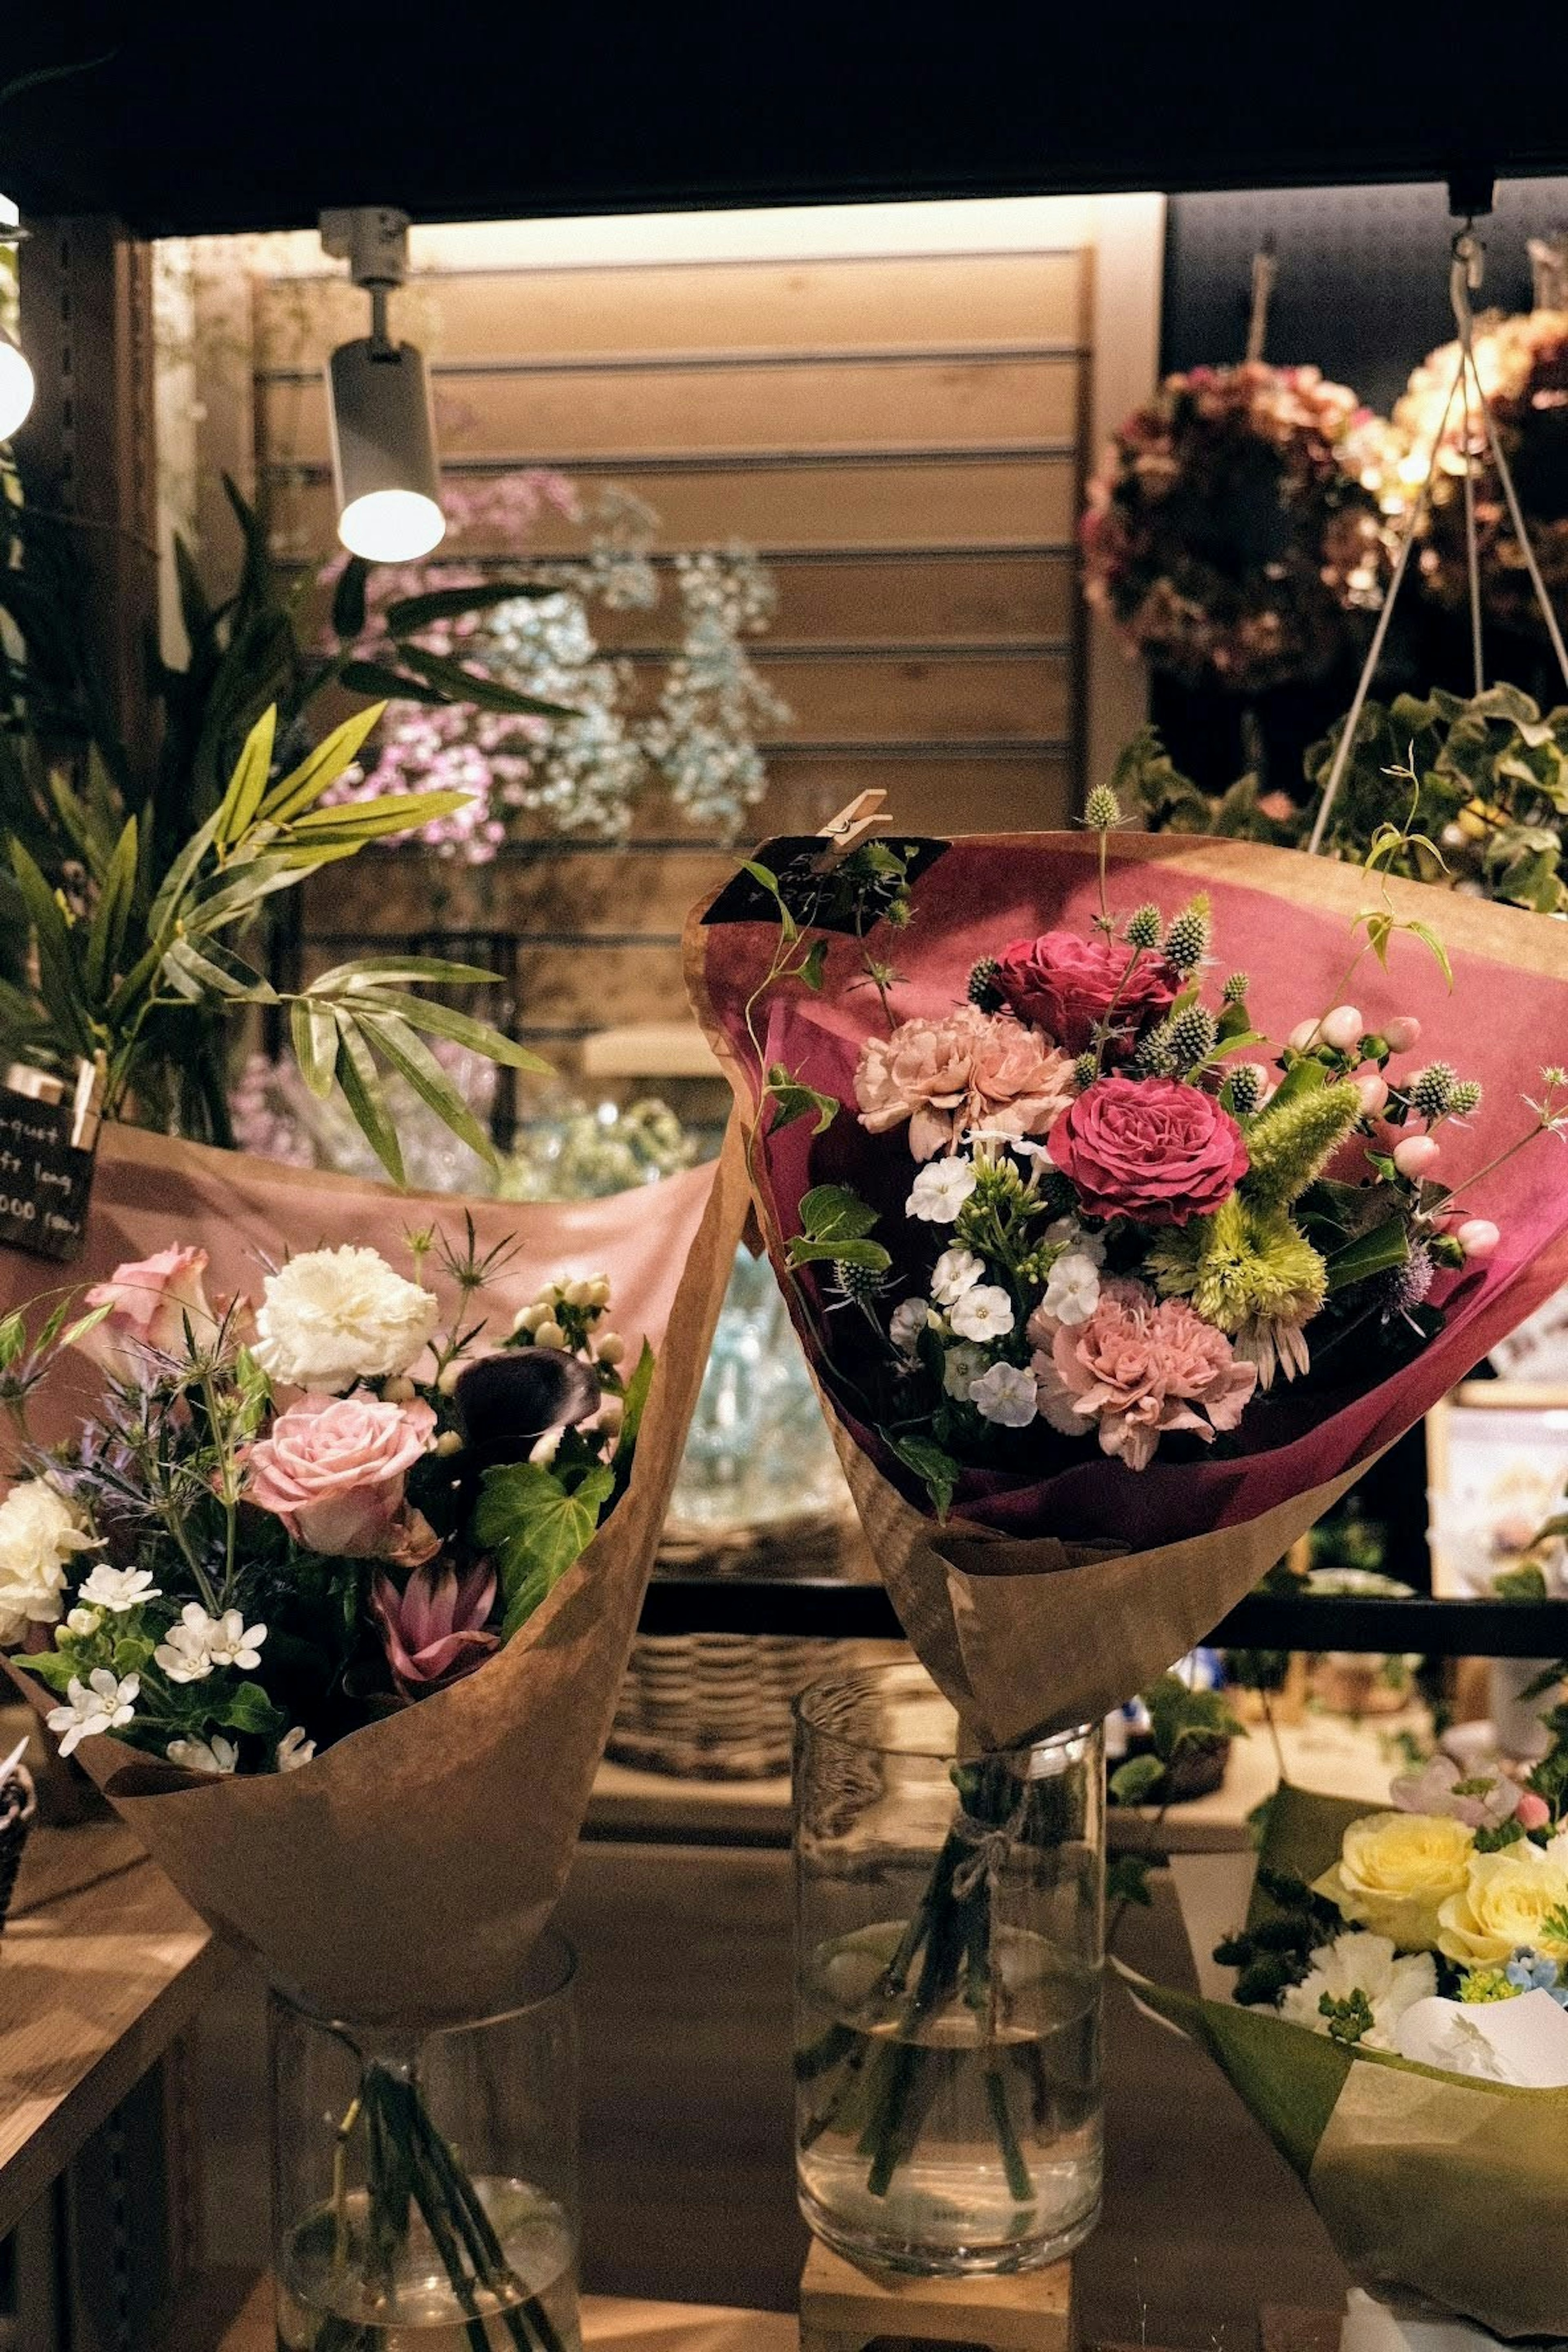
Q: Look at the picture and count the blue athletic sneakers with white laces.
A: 0